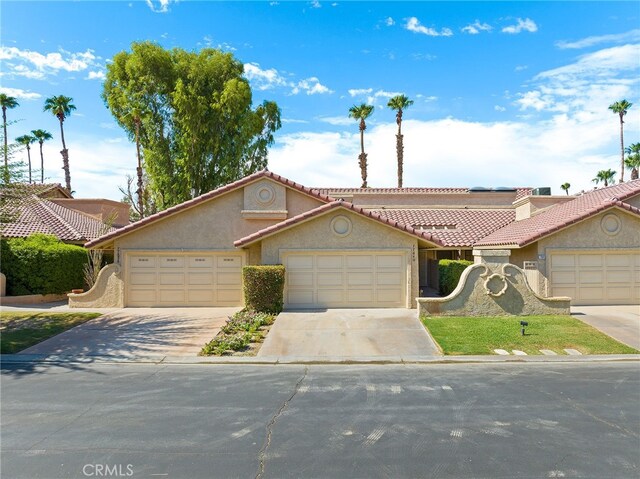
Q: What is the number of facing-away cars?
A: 0